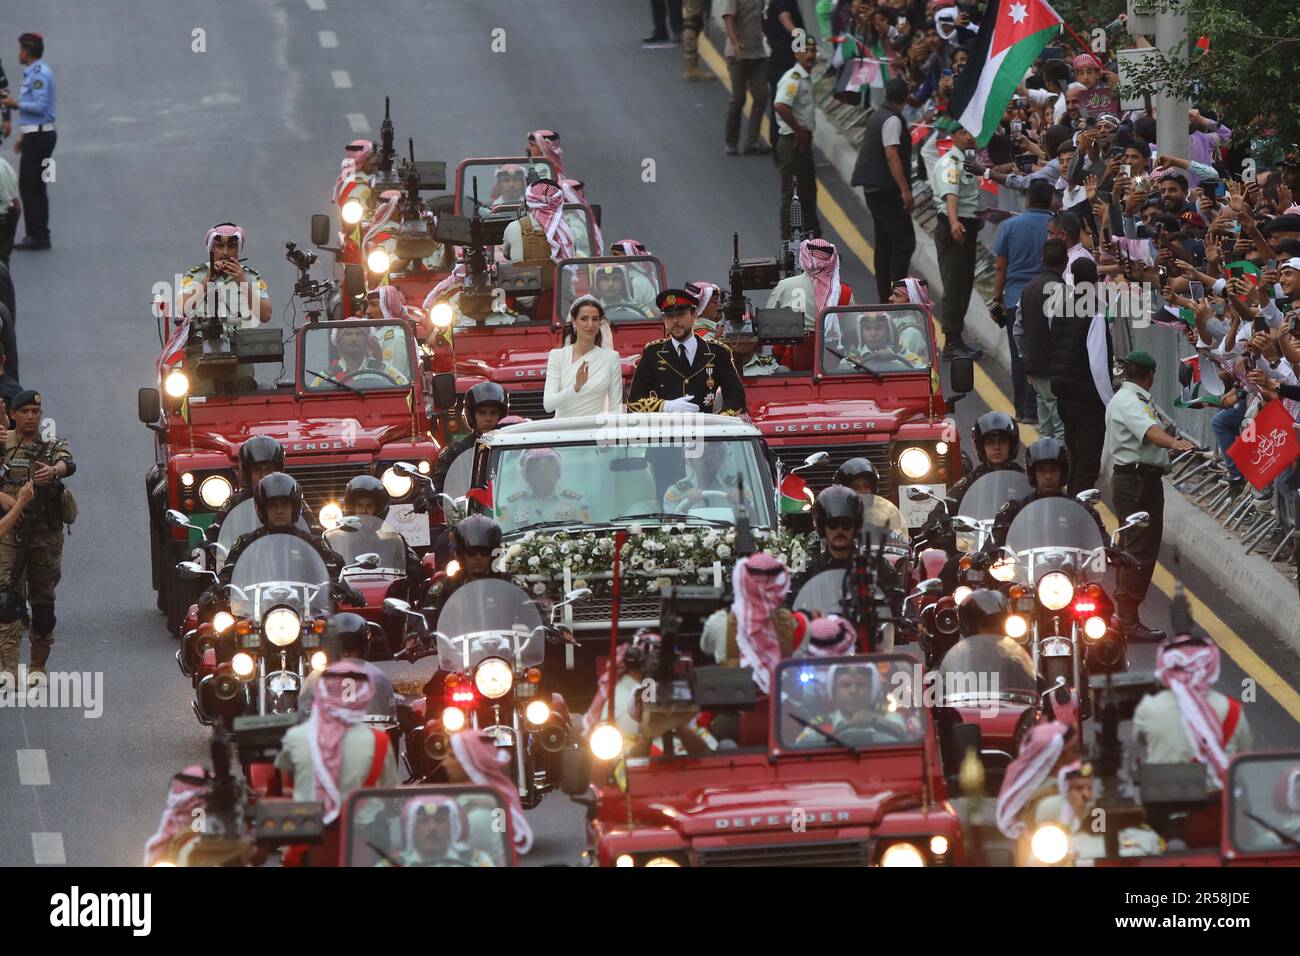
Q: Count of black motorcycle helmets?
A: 11